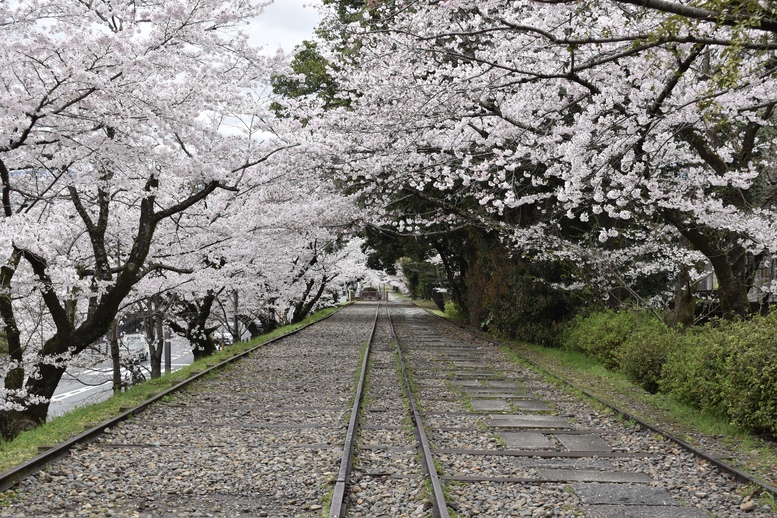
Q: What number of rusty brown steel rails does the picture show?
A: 4